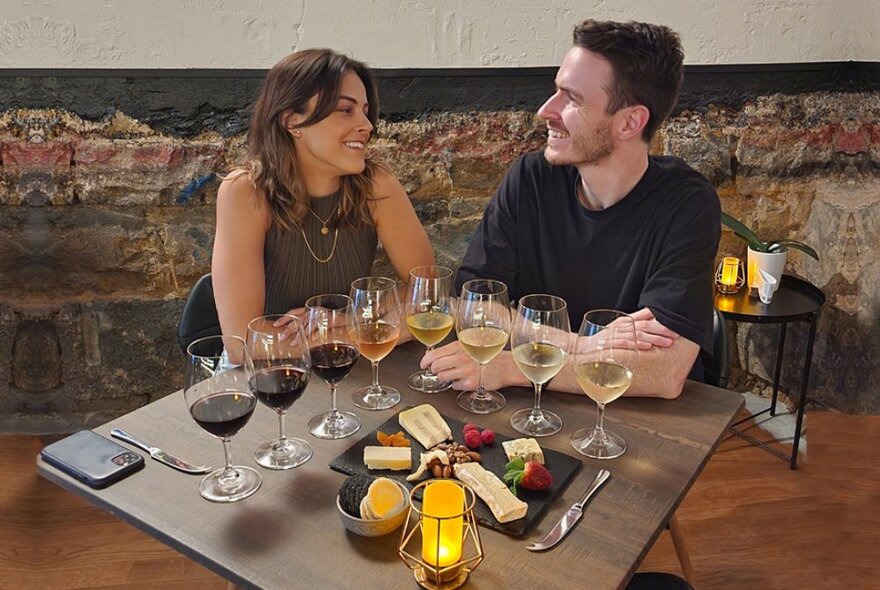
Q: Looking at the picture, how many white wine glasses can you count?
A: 4